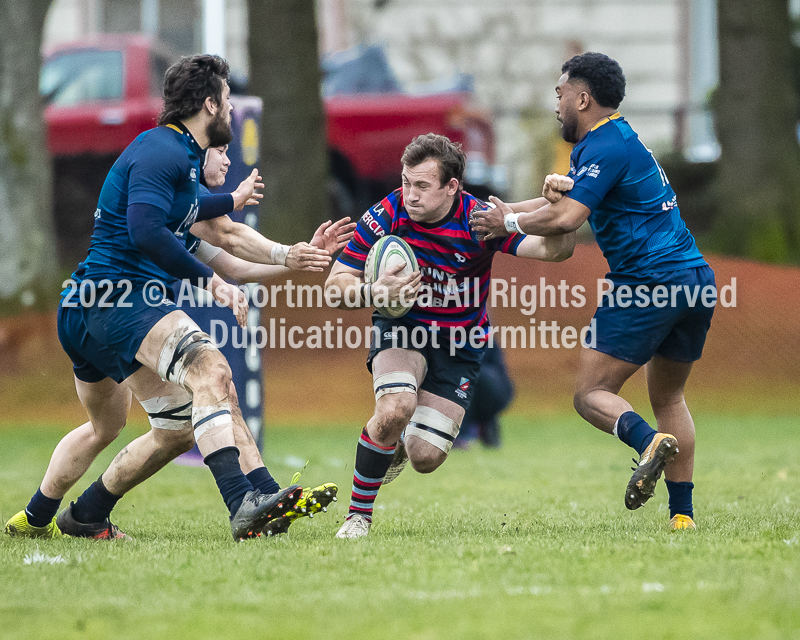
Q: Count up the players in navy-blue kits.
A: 3